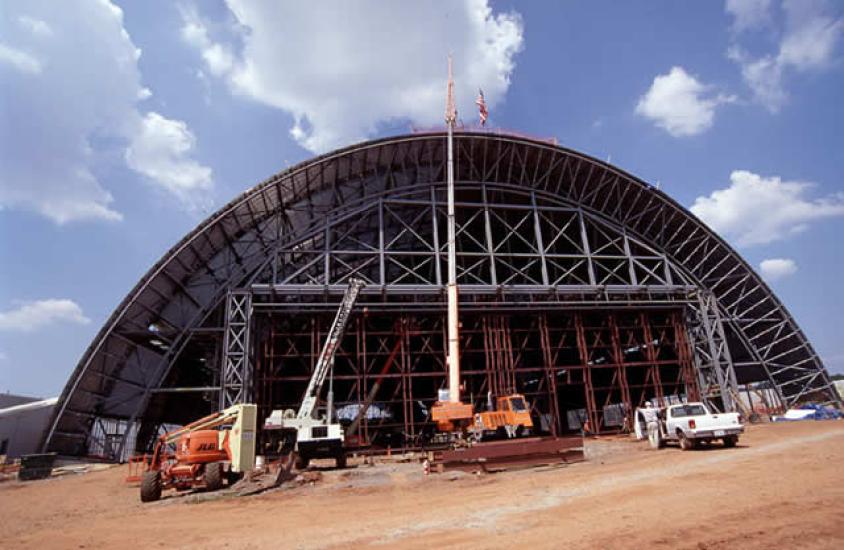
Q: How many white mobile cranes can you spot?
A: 1